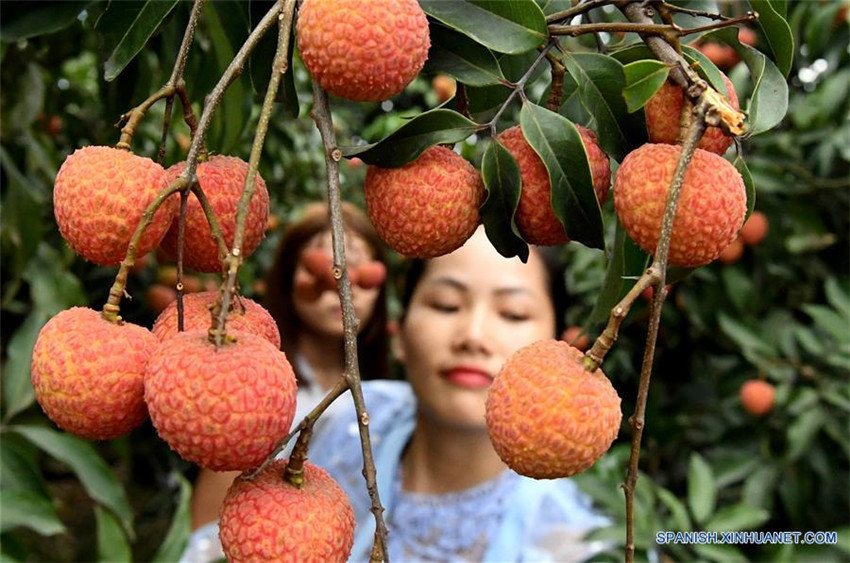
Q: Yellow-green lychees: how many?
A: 0